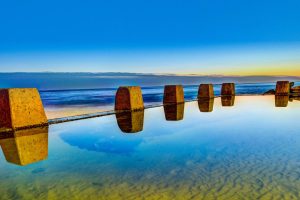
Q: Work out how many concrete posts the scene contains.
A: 6